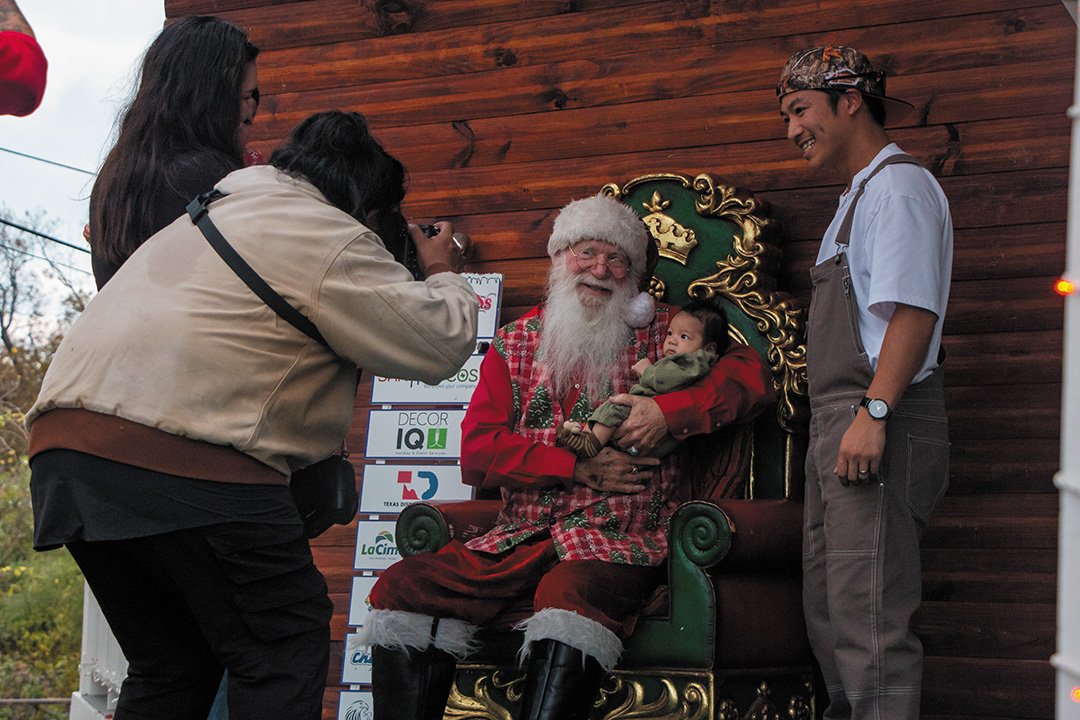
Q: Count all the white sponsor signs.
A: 8